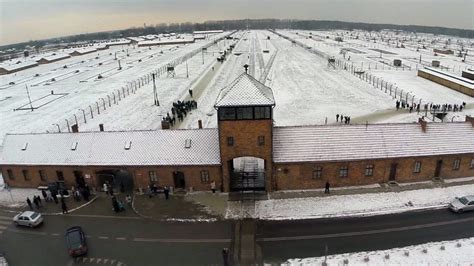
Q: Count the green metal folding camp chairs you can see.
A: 0